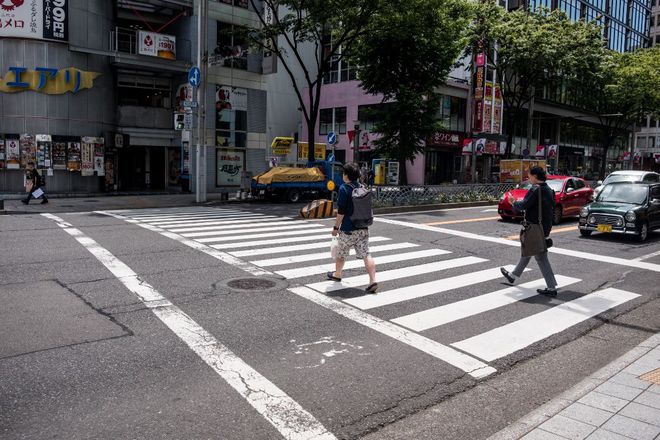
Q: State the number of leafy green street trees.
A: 4